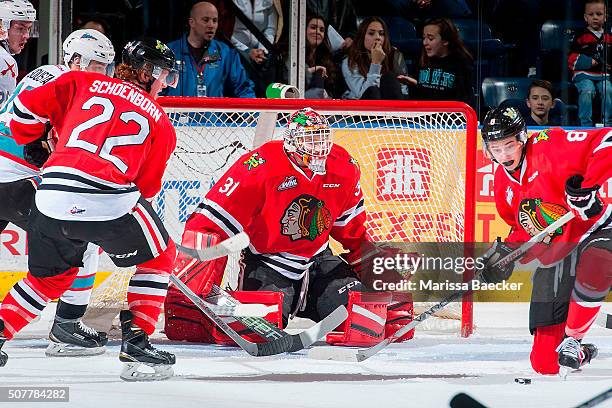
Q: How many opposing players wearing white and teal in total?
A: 2